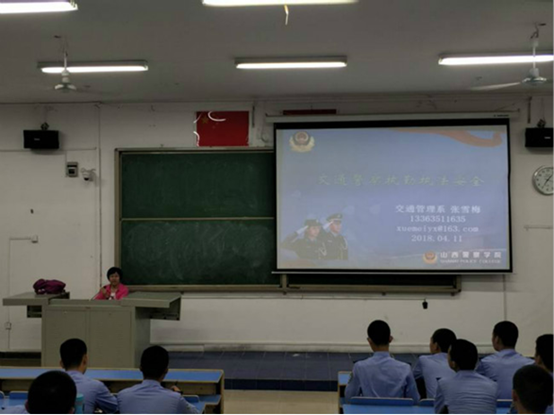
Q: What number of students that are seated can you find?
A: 9